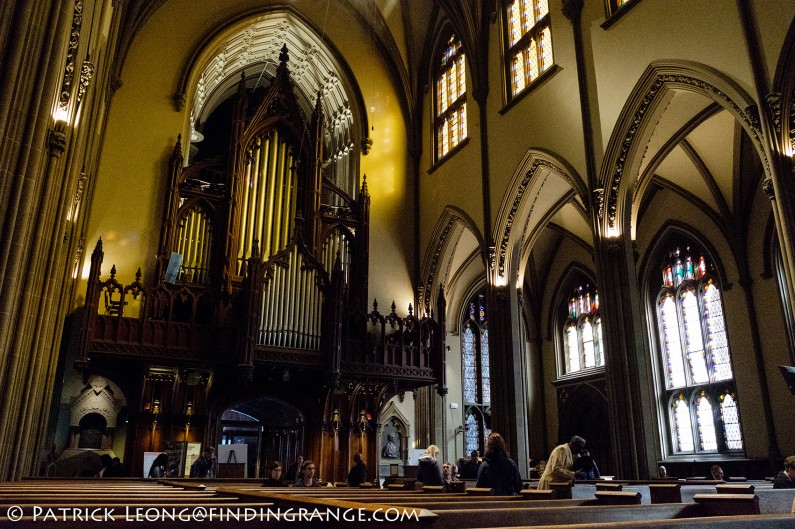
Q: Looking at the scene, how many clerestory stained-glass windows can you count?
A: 3